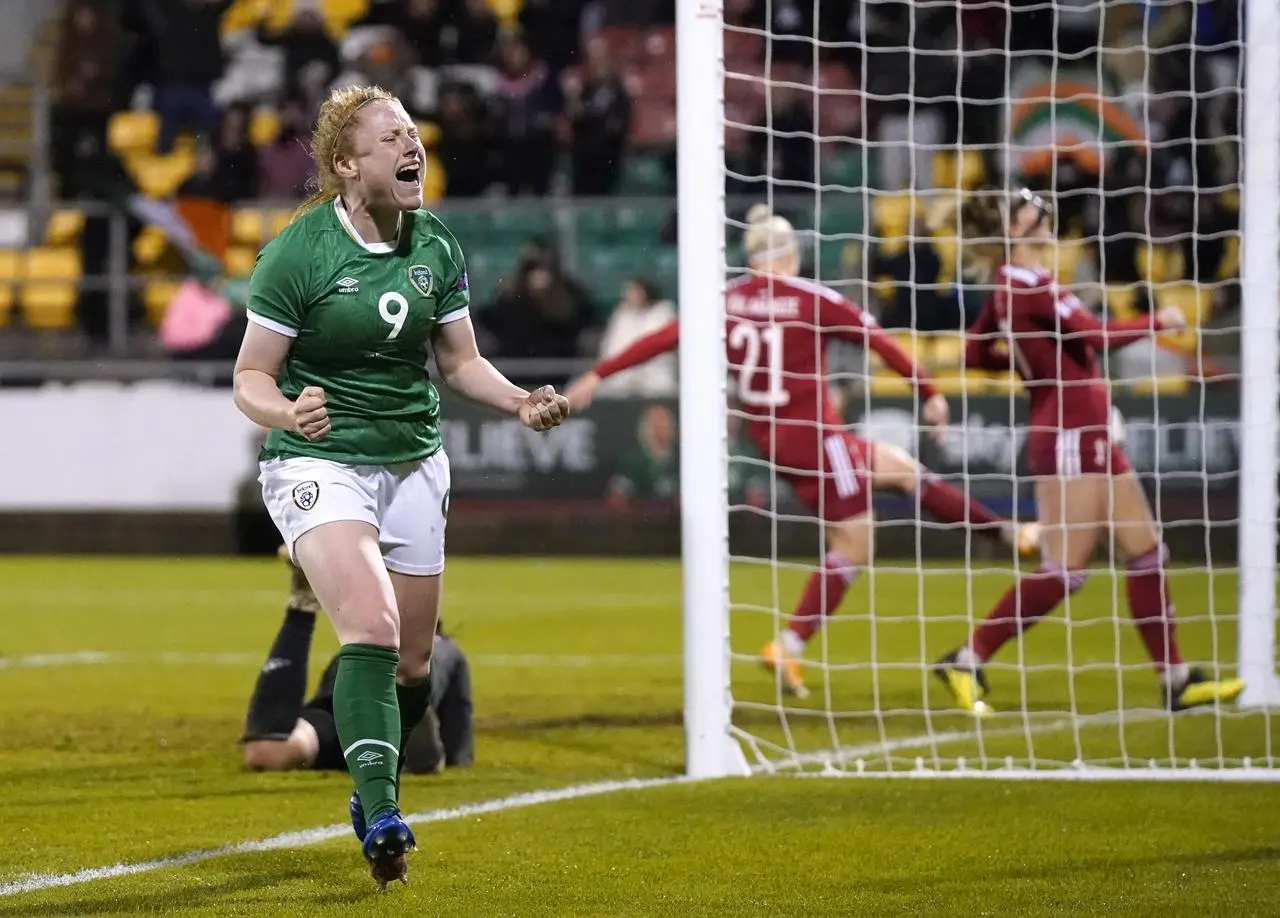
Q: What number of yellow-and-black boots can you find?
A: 2